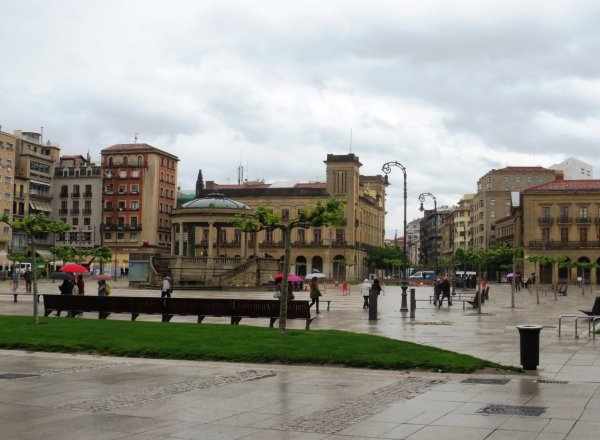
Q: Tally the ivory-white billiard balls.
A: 0